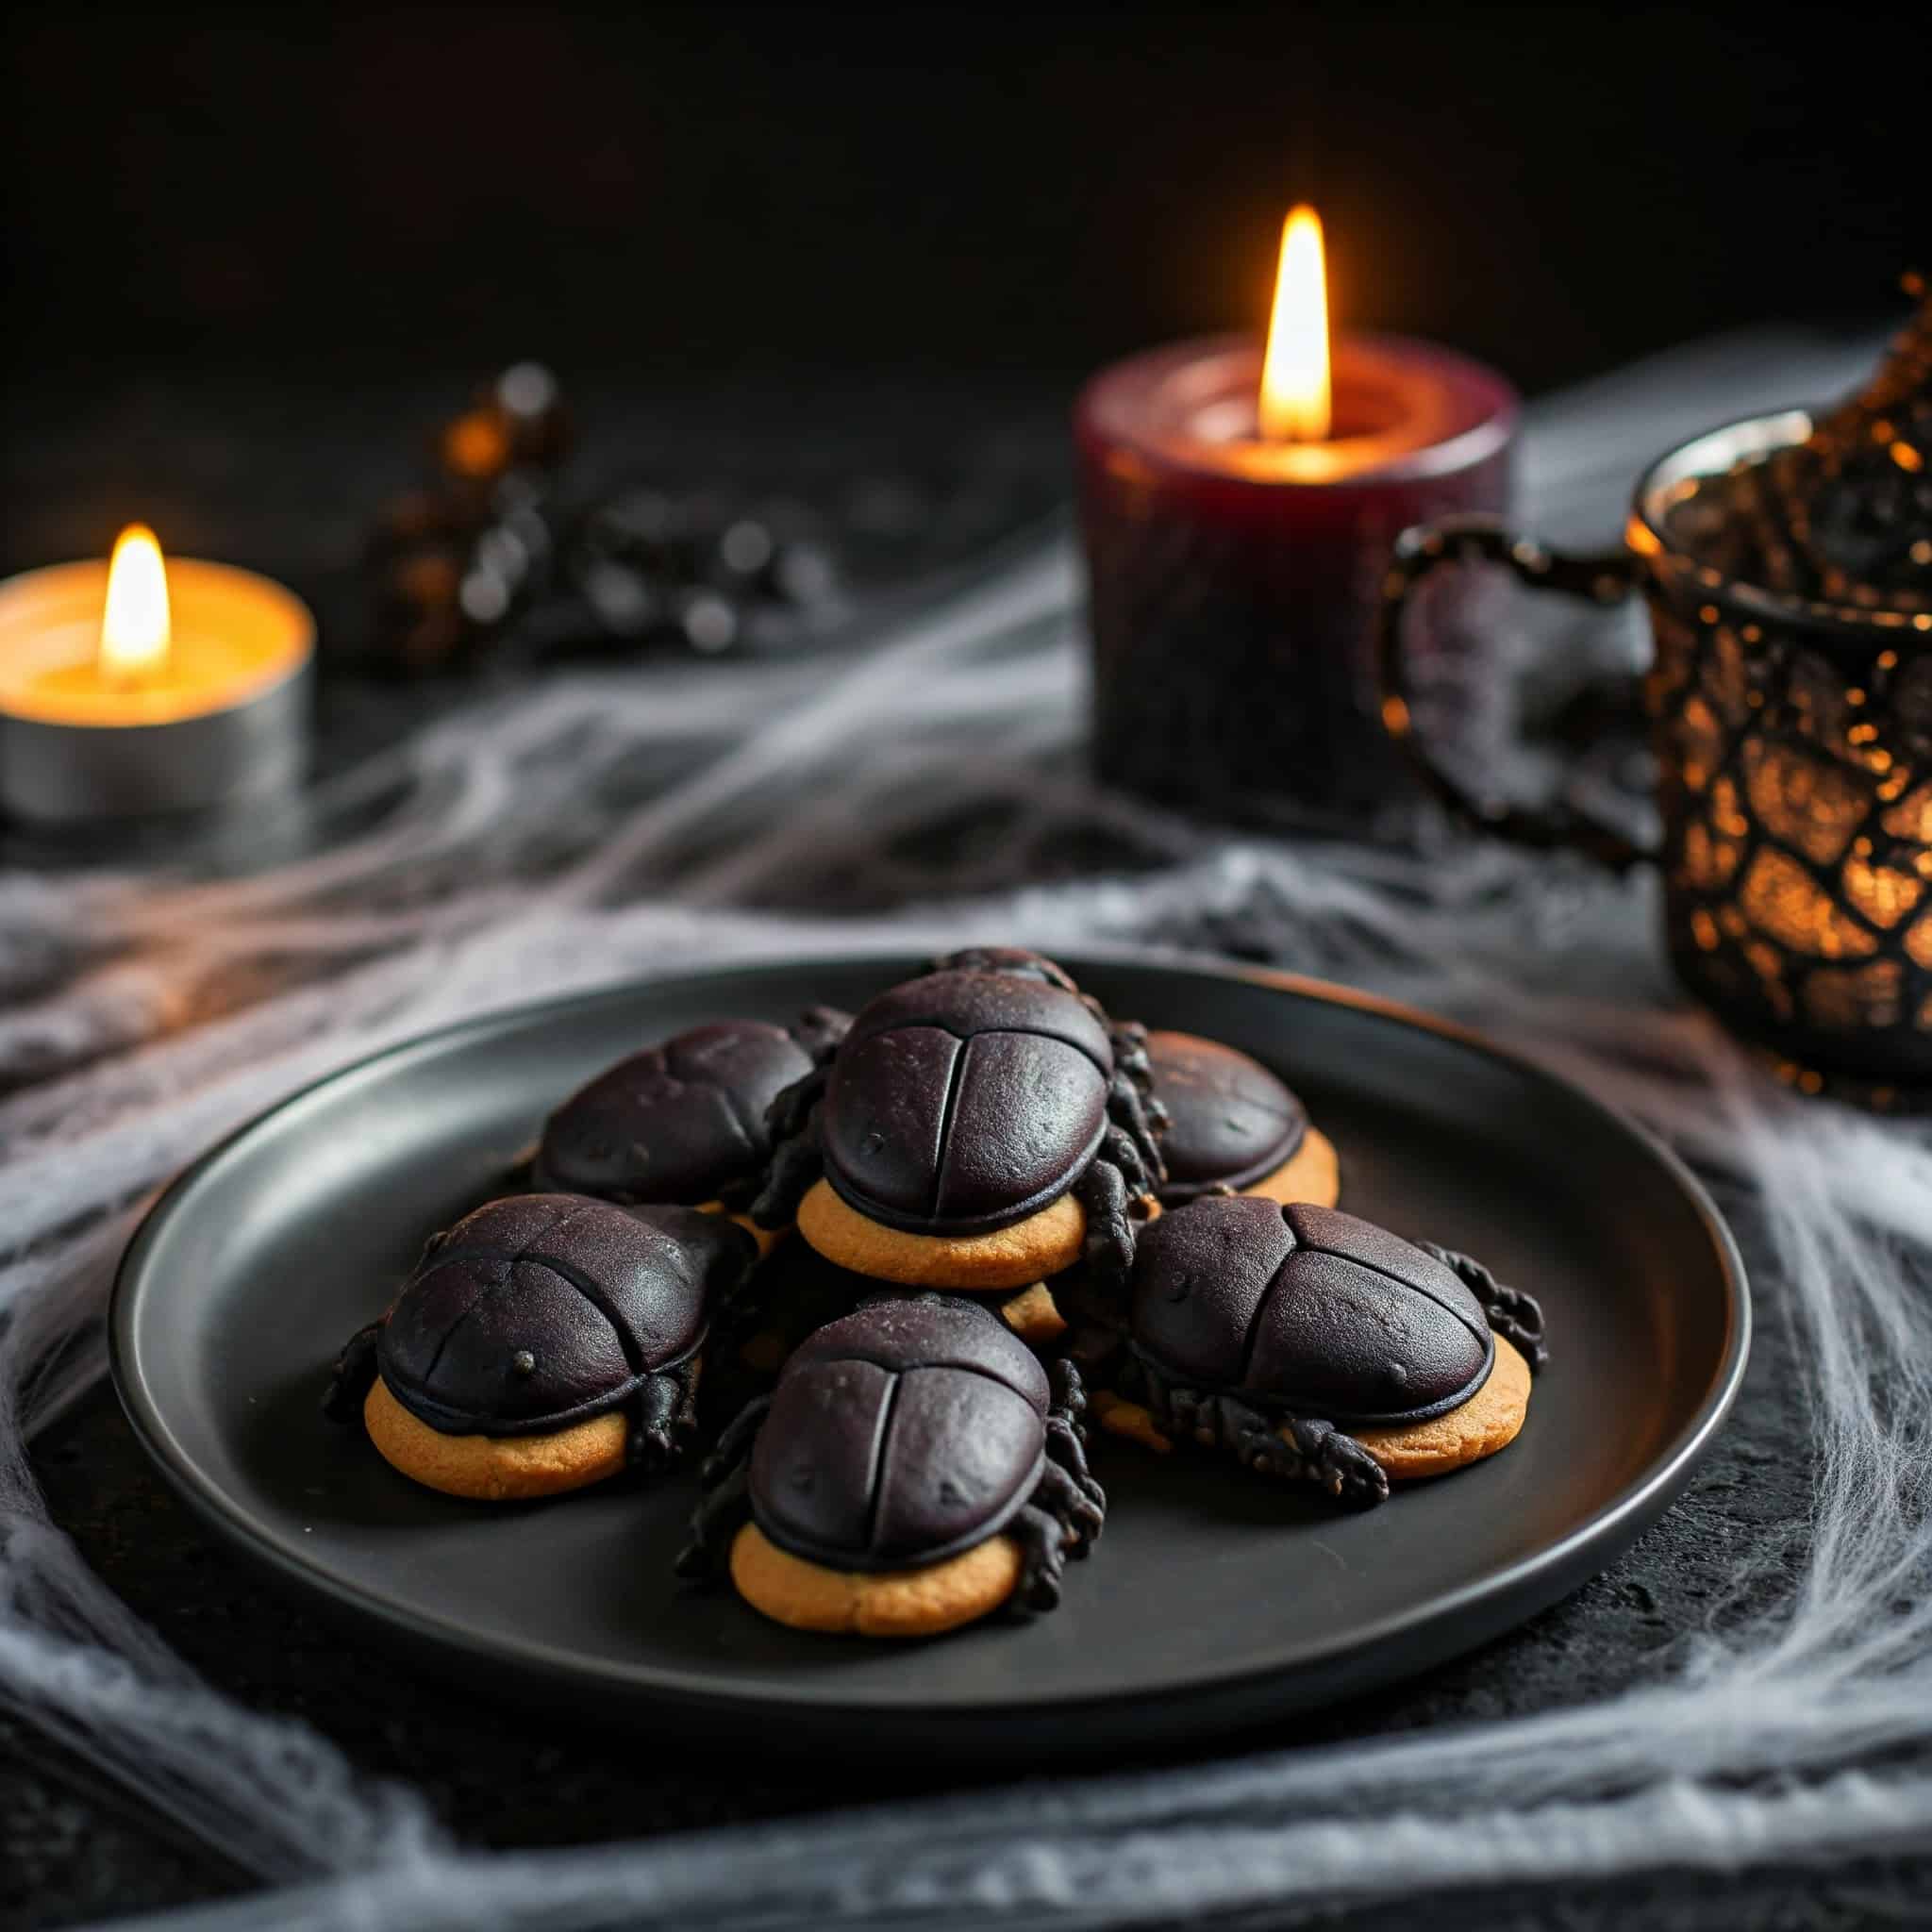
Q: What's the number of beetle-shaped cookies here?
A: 6